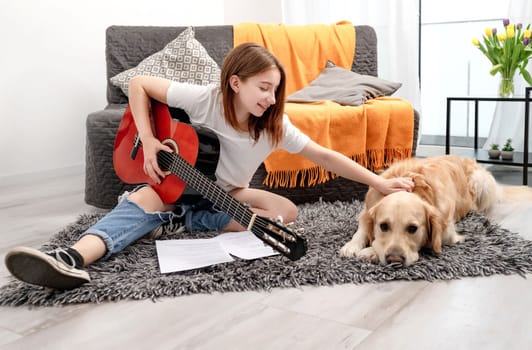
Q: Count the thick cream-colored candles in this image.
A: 0